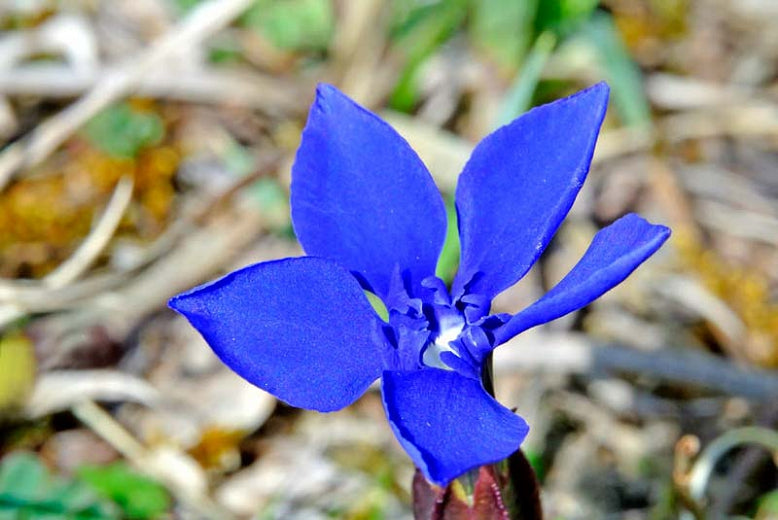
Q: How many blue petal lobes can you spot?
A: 5